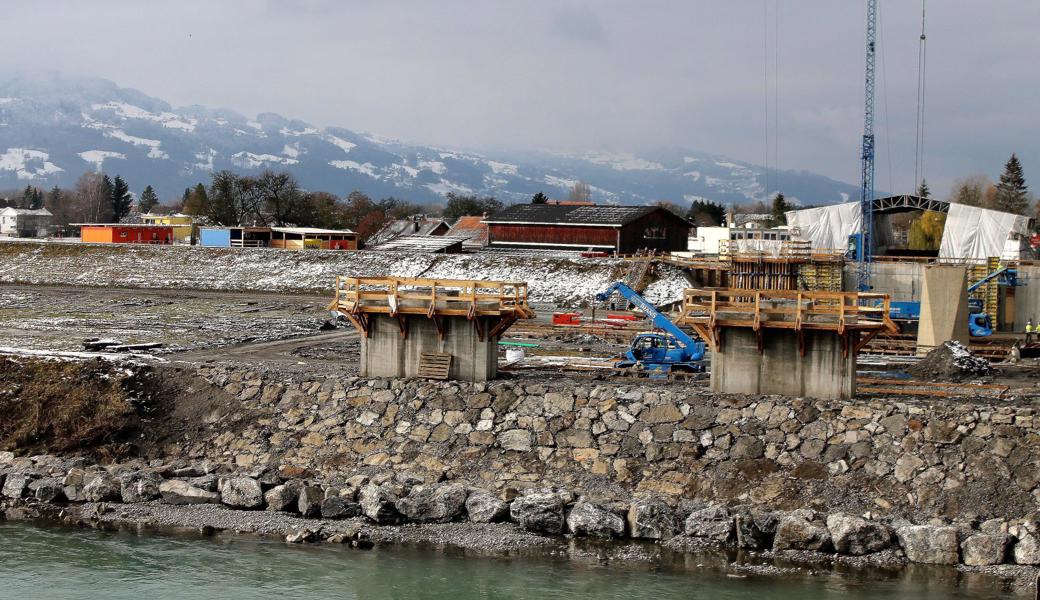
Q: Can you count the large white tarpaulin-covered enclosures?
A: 2